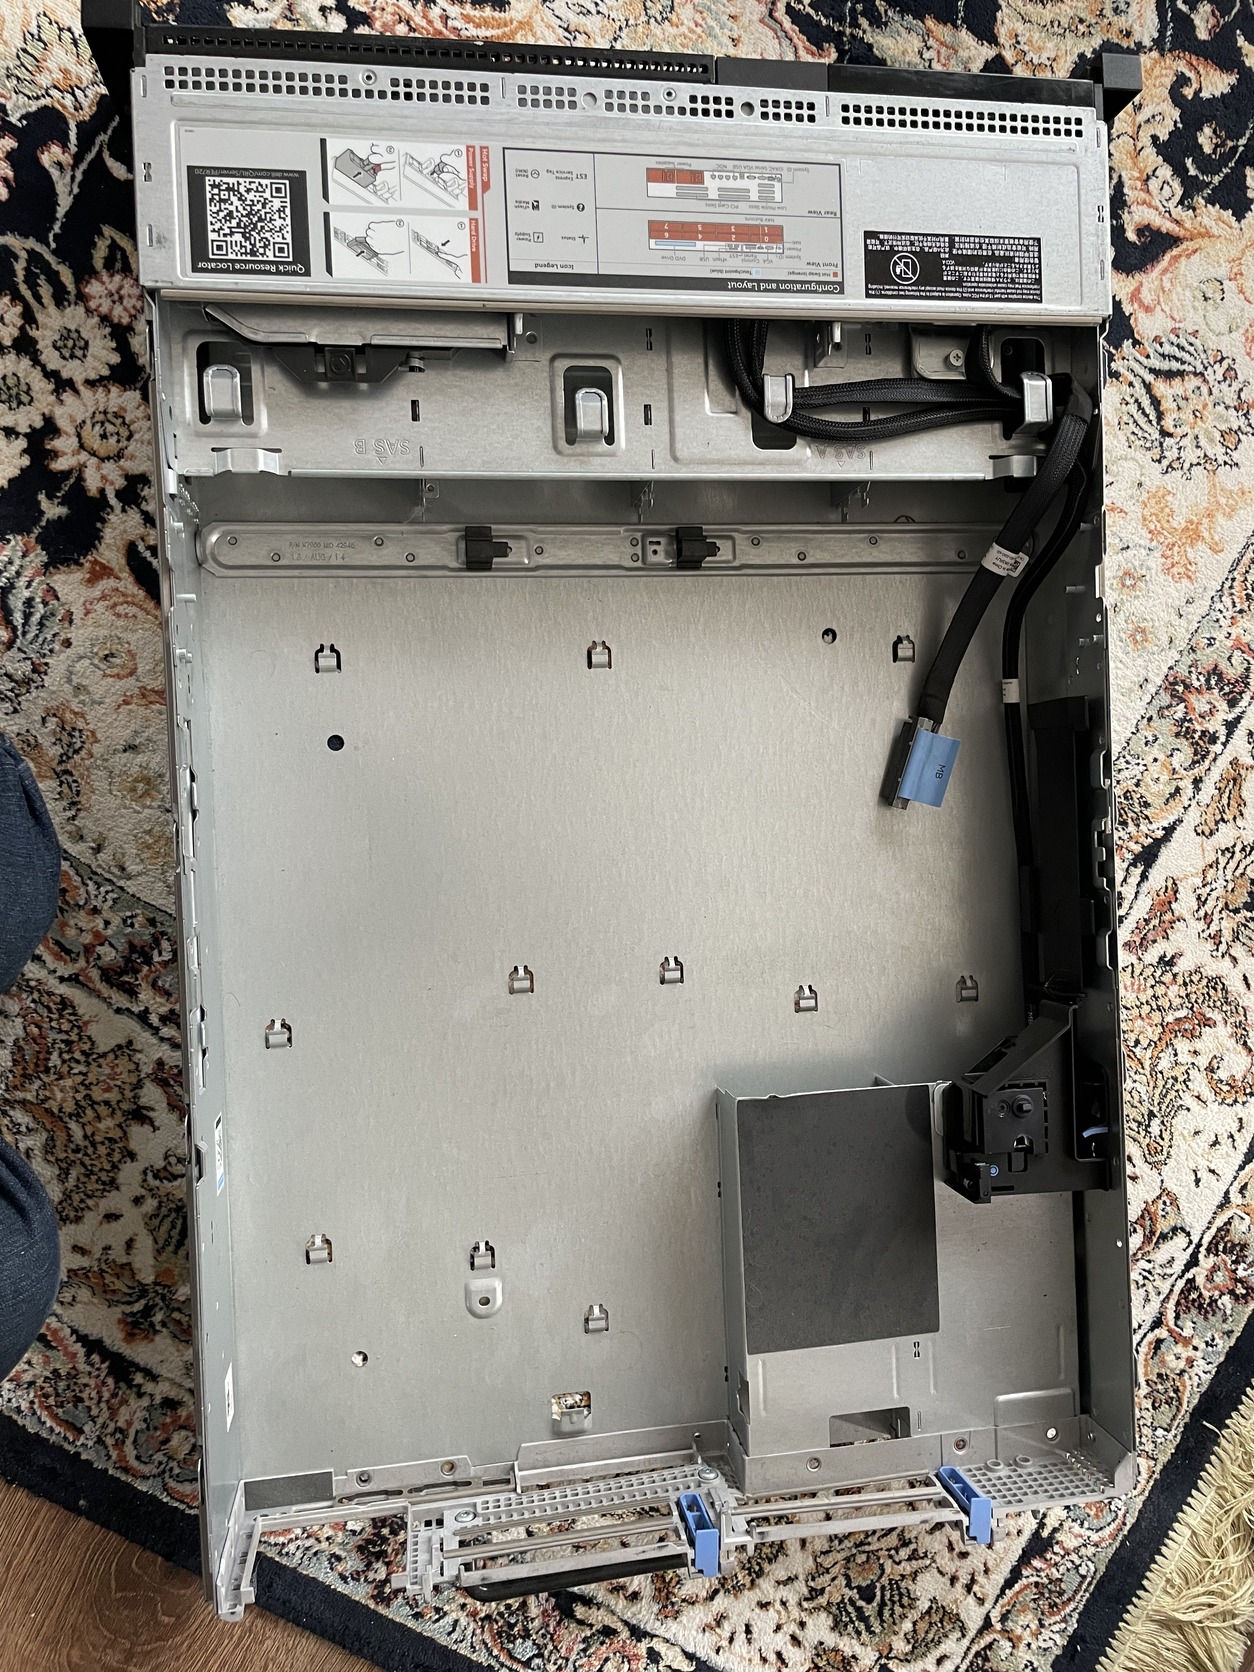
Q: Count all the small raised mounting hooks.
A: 11